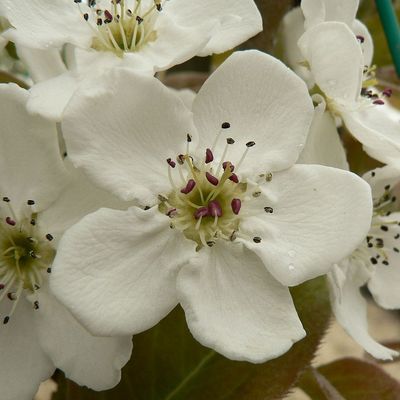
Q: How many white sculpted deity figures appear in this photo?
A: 0